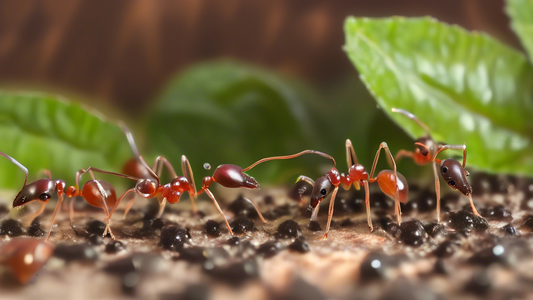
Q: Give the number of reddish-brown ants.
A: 4